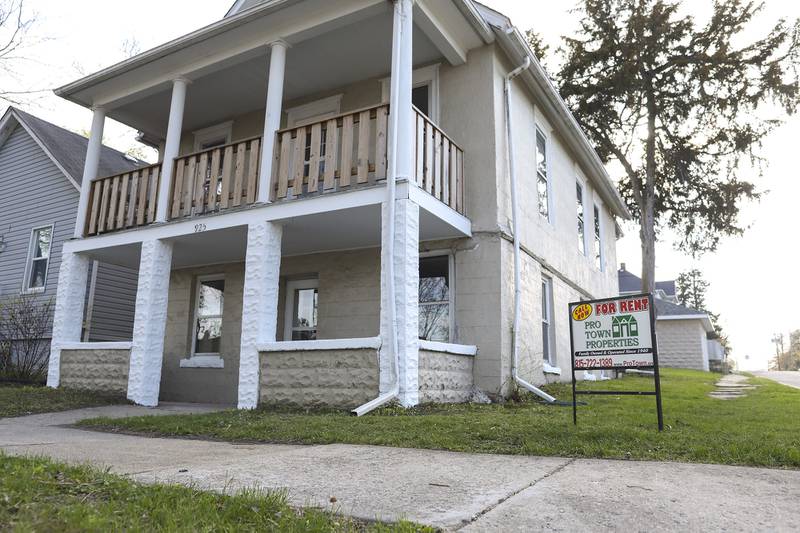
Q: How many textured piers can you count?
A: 4